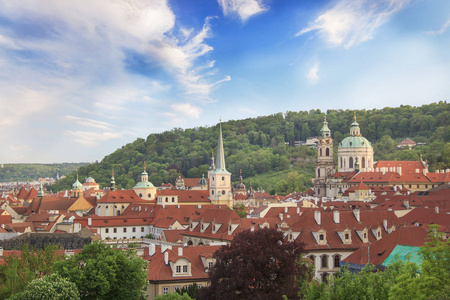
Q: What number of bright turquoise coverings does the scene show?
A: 1